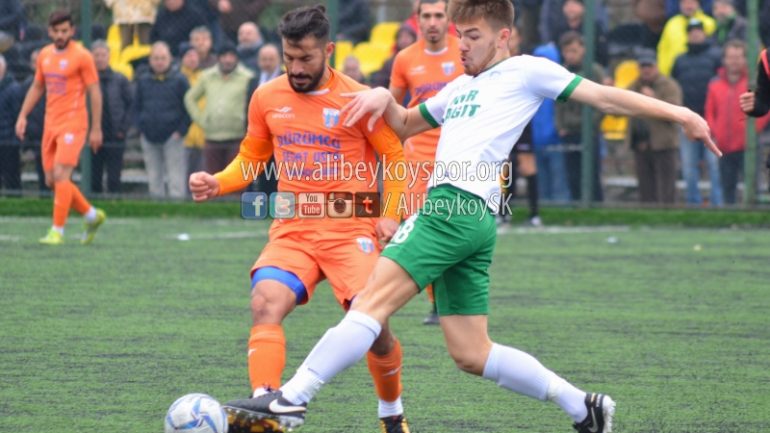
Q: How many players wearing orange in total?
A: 3